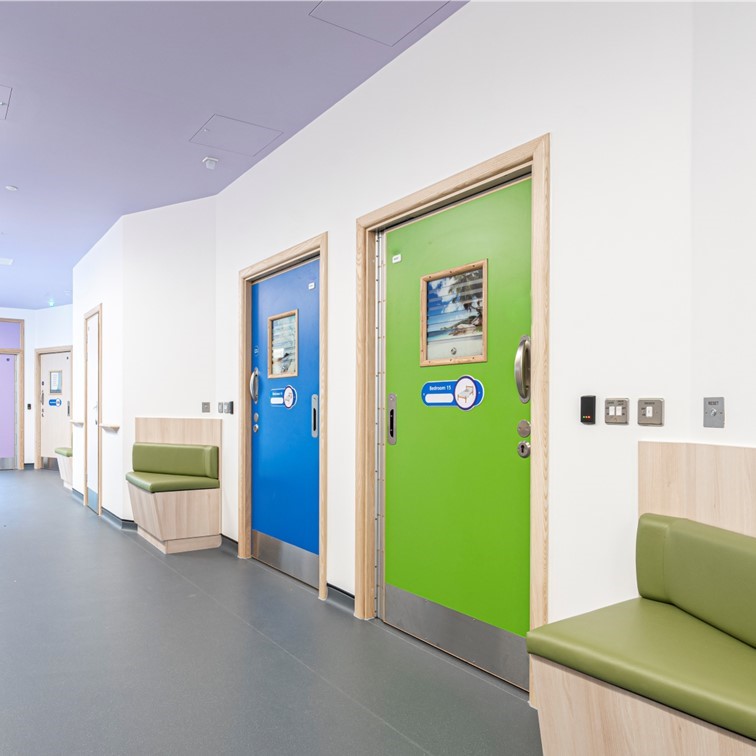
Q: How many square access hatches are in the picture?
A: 3